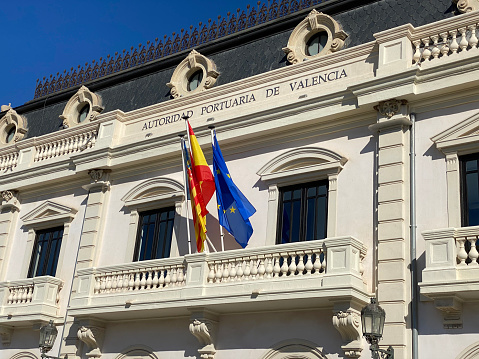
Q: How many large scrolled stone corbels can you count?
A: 3